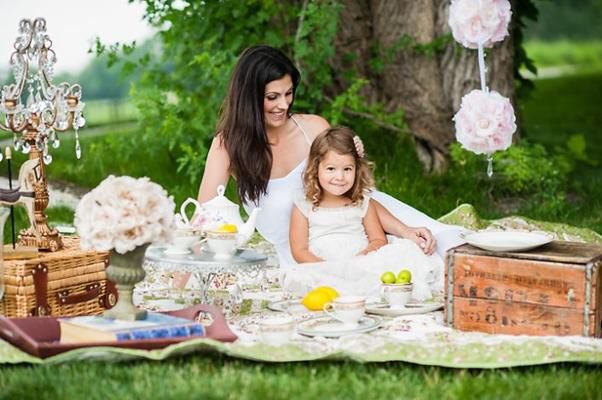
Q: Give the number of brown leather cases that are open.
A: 0